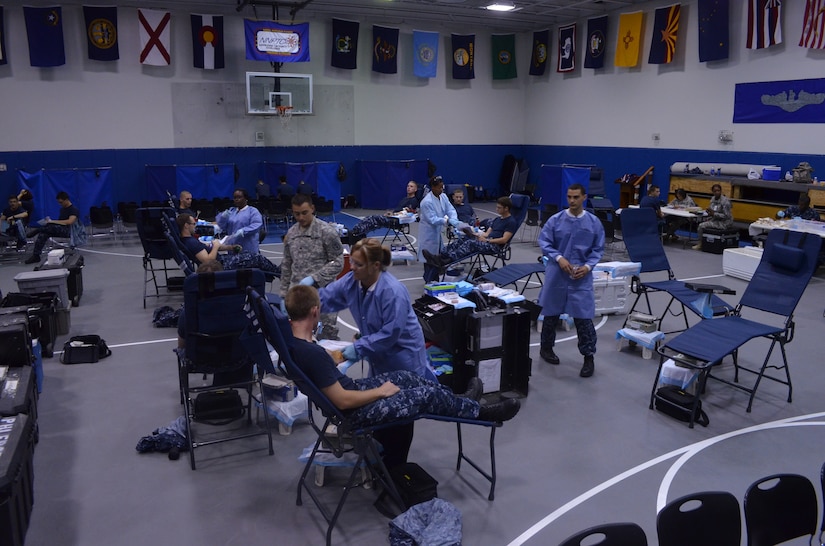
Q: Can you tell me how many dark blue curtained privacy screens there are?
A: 5